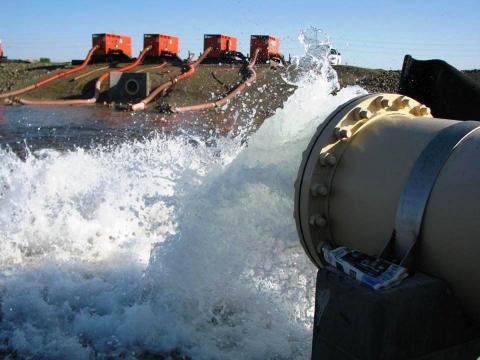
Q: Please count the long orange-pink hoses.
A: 4